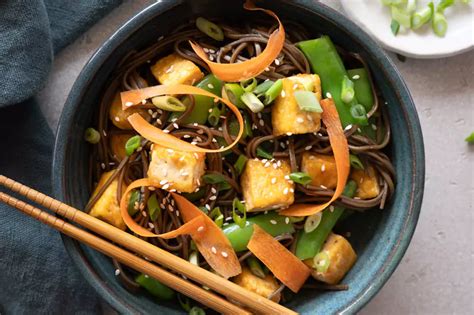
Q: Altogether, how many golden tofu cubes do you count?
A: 11